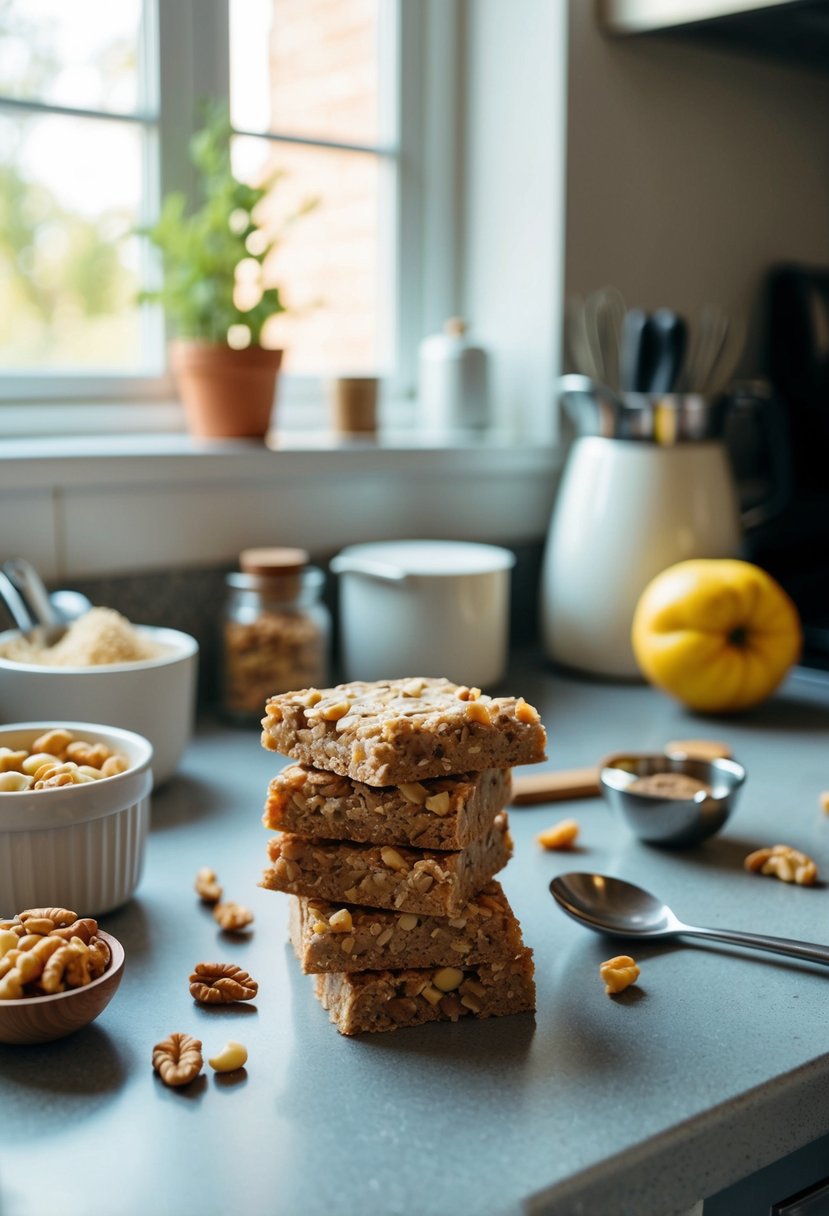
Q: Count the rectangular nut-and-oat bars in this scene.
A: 5